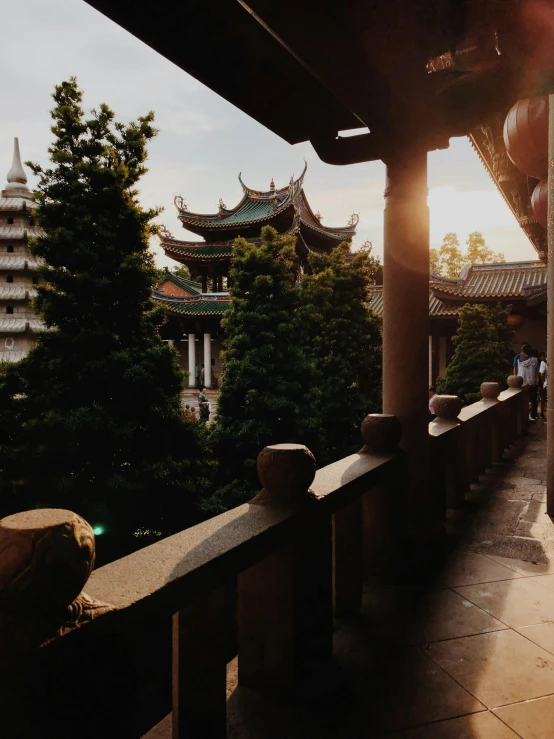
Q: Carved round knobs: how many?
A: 6